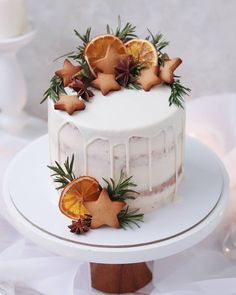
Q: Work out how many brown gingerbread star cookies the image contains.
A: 7